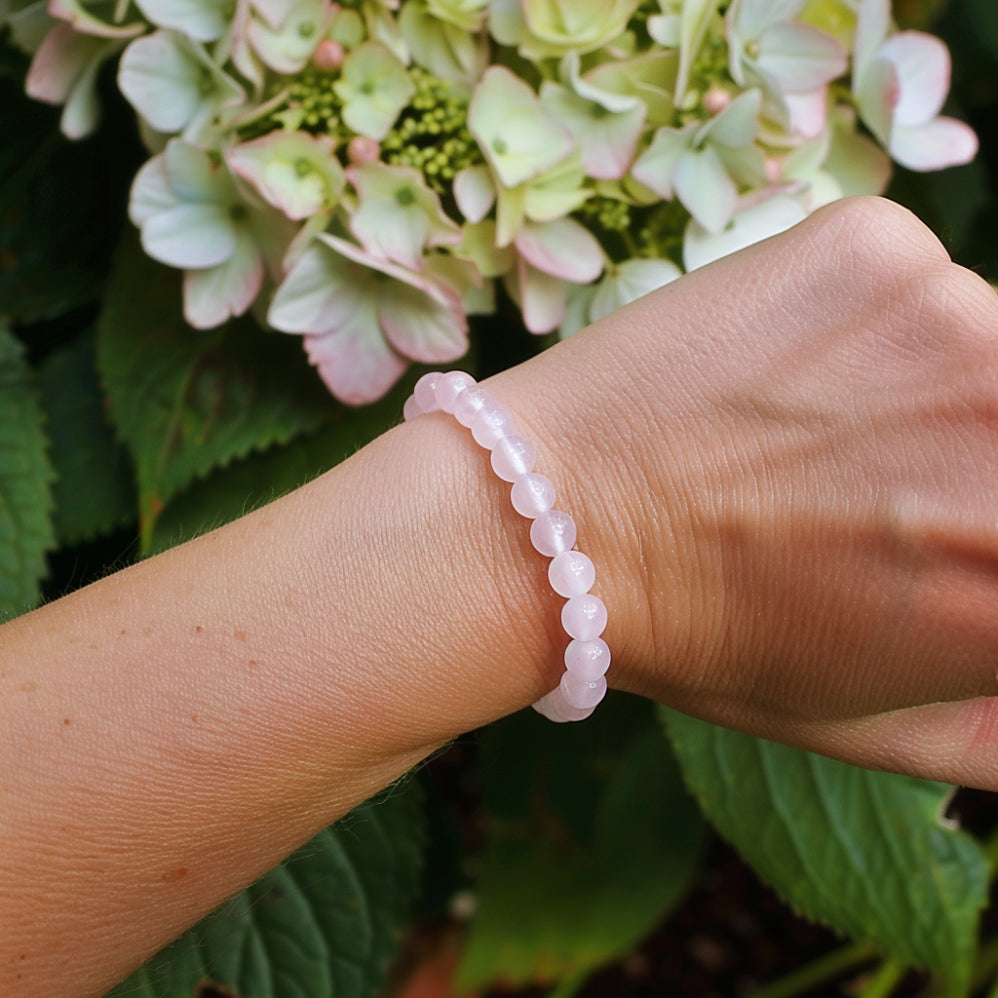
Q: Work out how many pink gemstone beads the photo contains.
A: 14